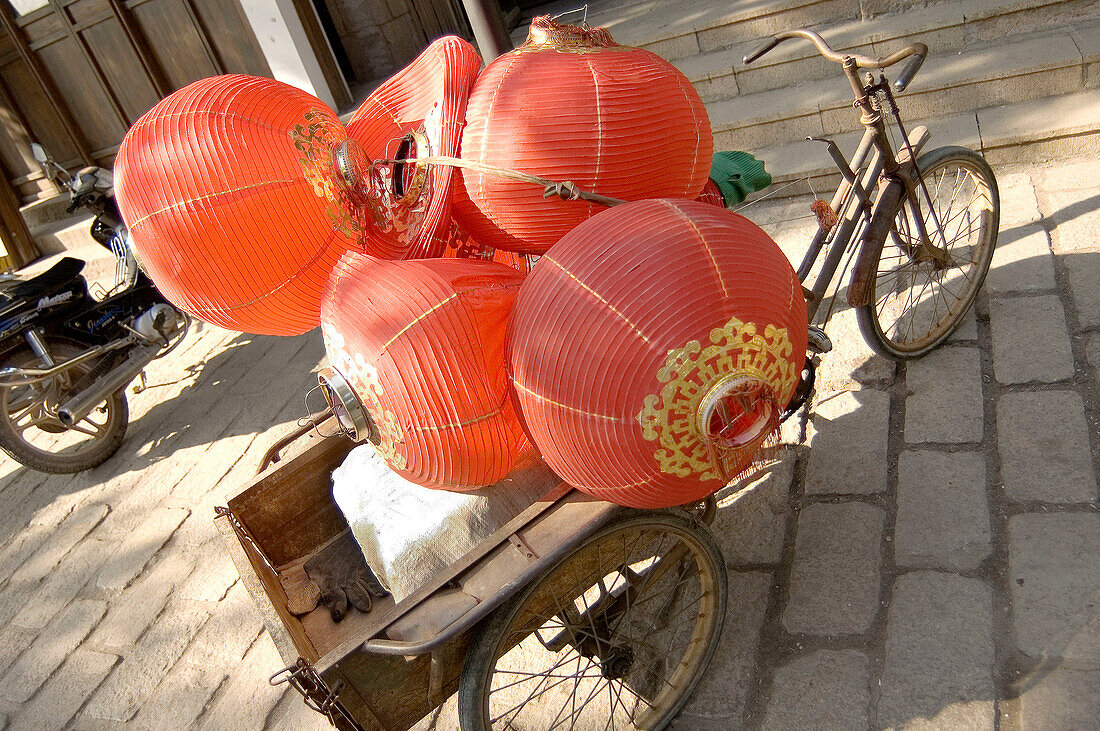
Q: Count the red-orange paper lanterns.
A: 5